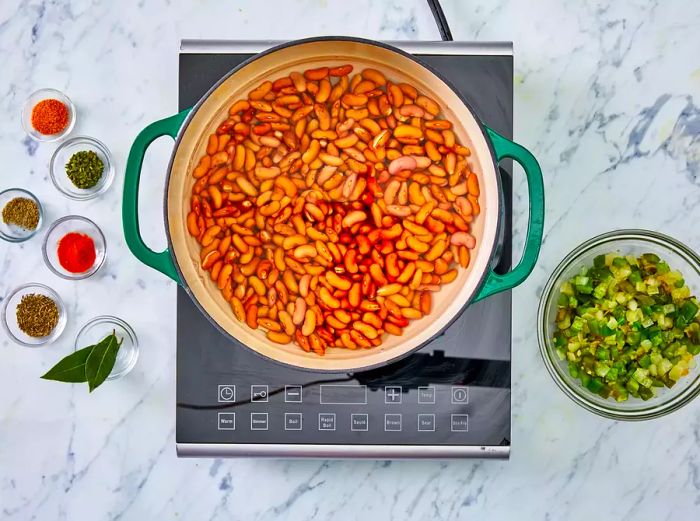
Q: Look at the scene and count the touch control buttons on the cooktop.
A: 14